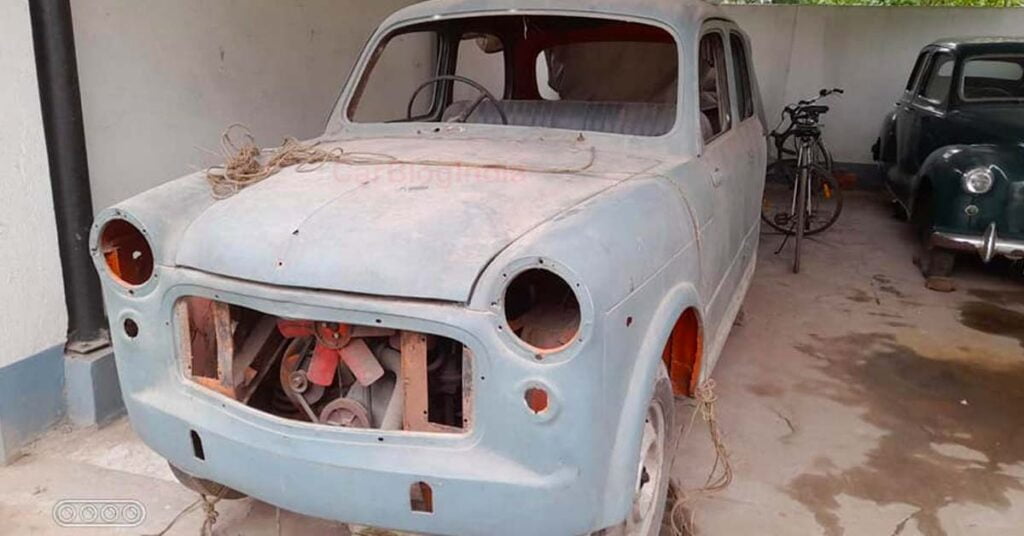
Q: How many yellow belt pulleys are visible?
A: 0